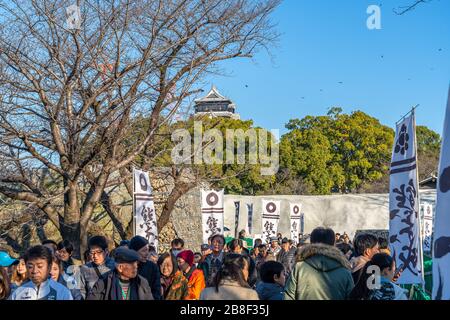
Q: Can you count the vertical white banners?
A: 7